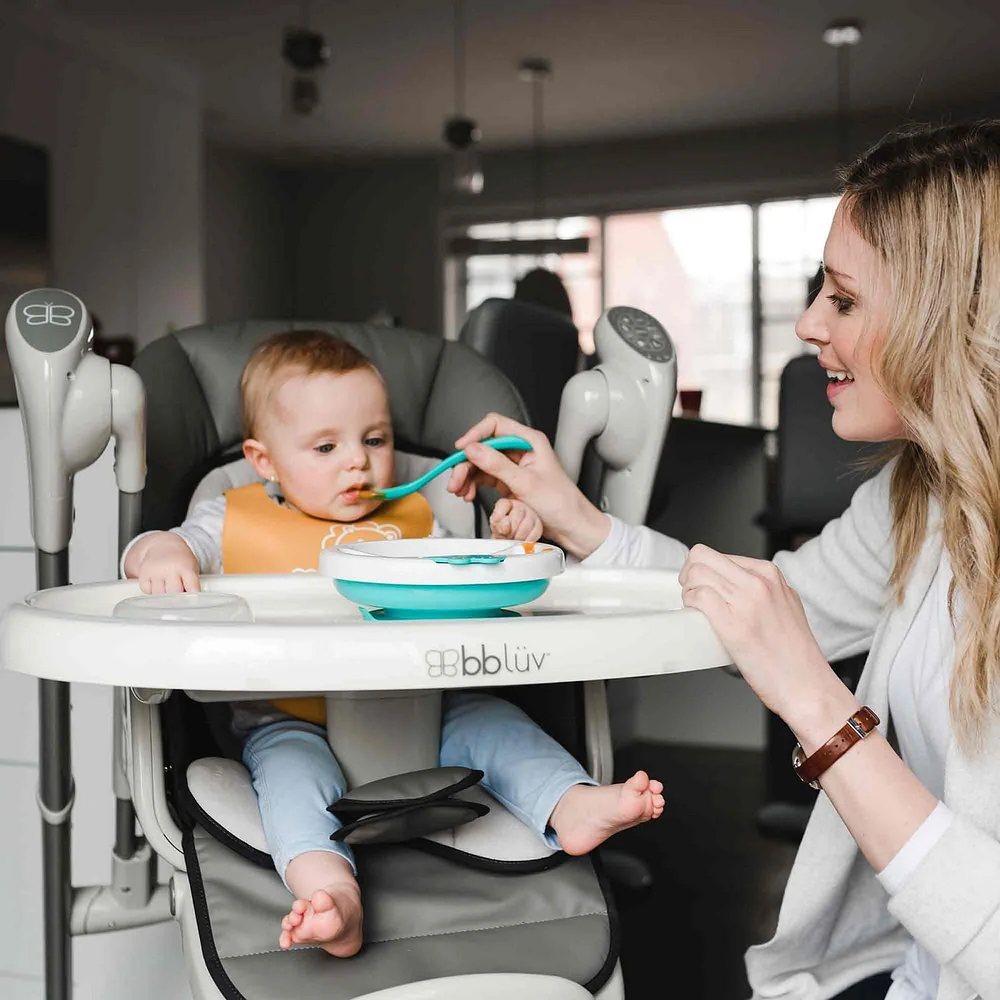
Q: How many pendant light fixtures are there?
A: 4